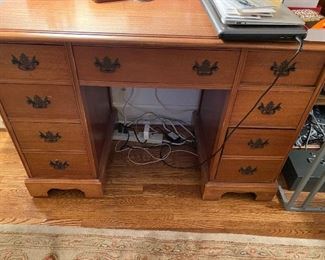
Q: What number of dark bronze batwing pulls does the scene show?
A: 10